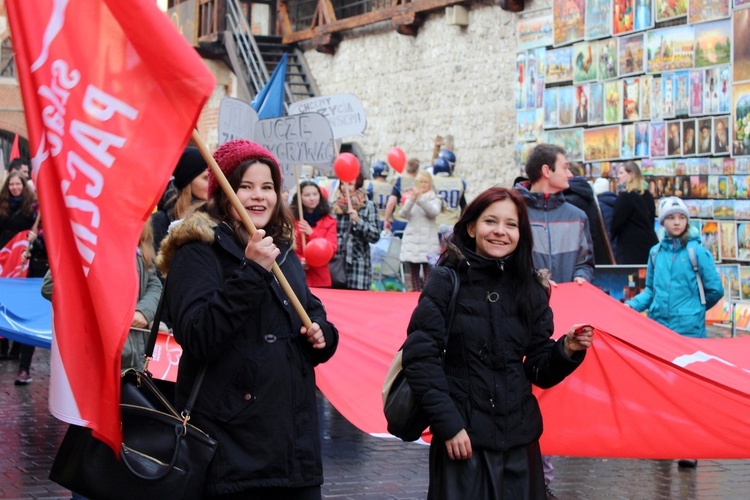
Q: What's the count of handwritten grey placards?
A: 3